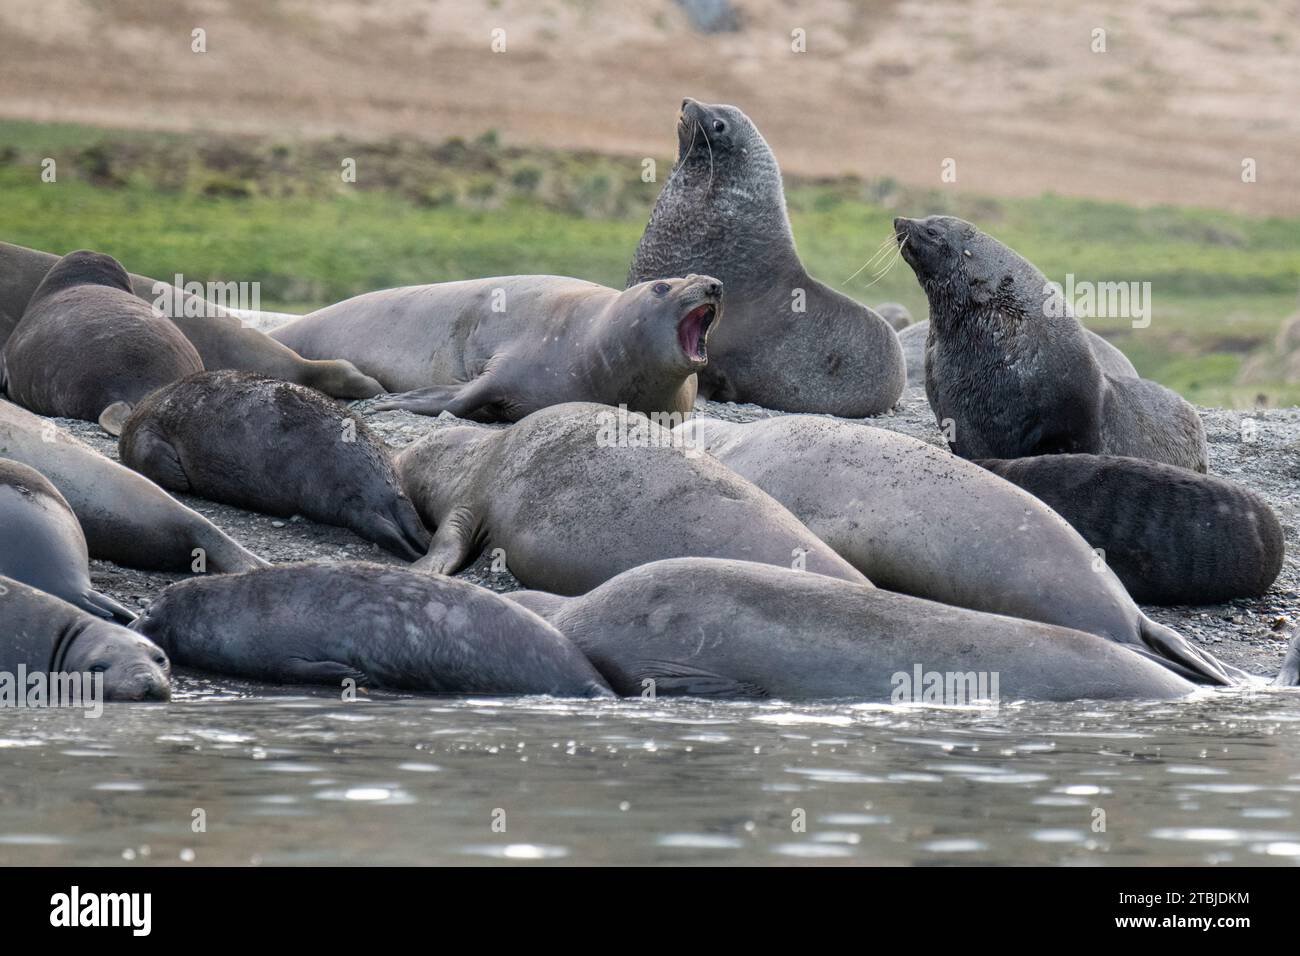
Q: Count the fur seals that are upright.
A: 2